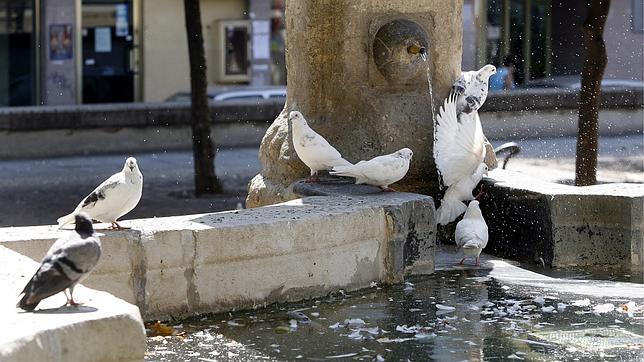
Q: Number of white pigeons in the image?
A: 6